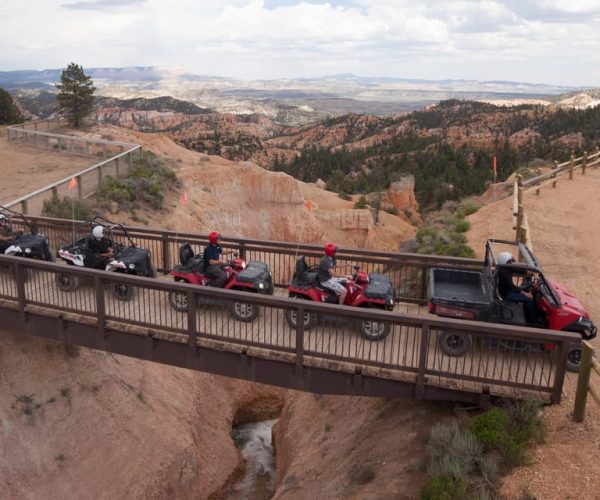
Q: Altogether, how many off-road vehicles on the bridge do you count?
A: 5